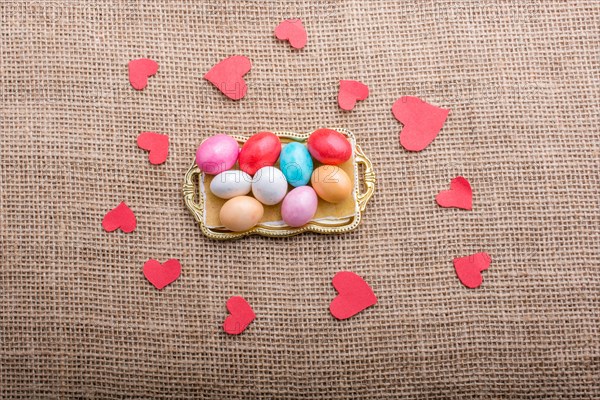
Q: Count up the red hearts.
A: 12